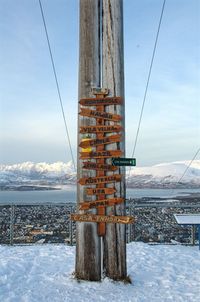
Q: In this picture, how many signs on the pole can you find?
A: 11